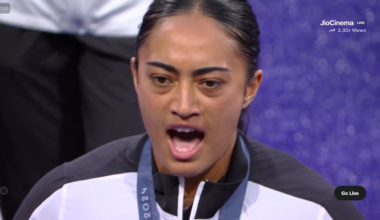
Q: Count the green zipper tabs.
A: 0